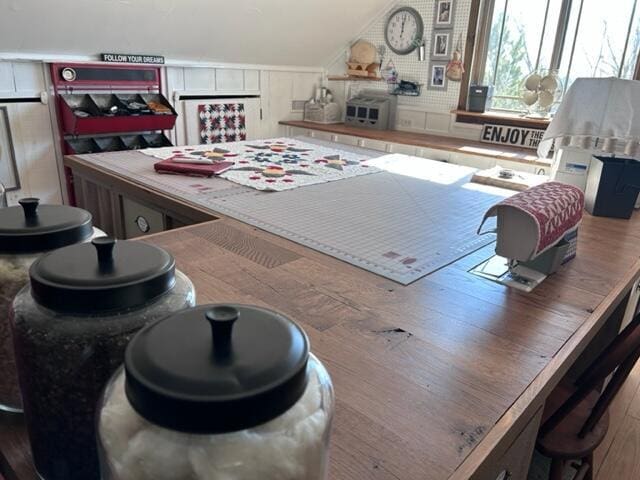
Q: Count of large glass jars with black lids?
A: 3